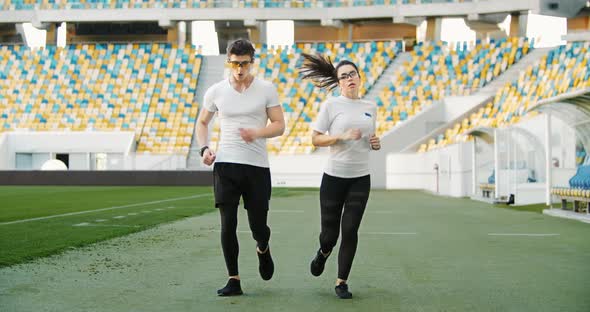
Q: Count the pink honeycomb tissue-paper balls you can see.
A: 0